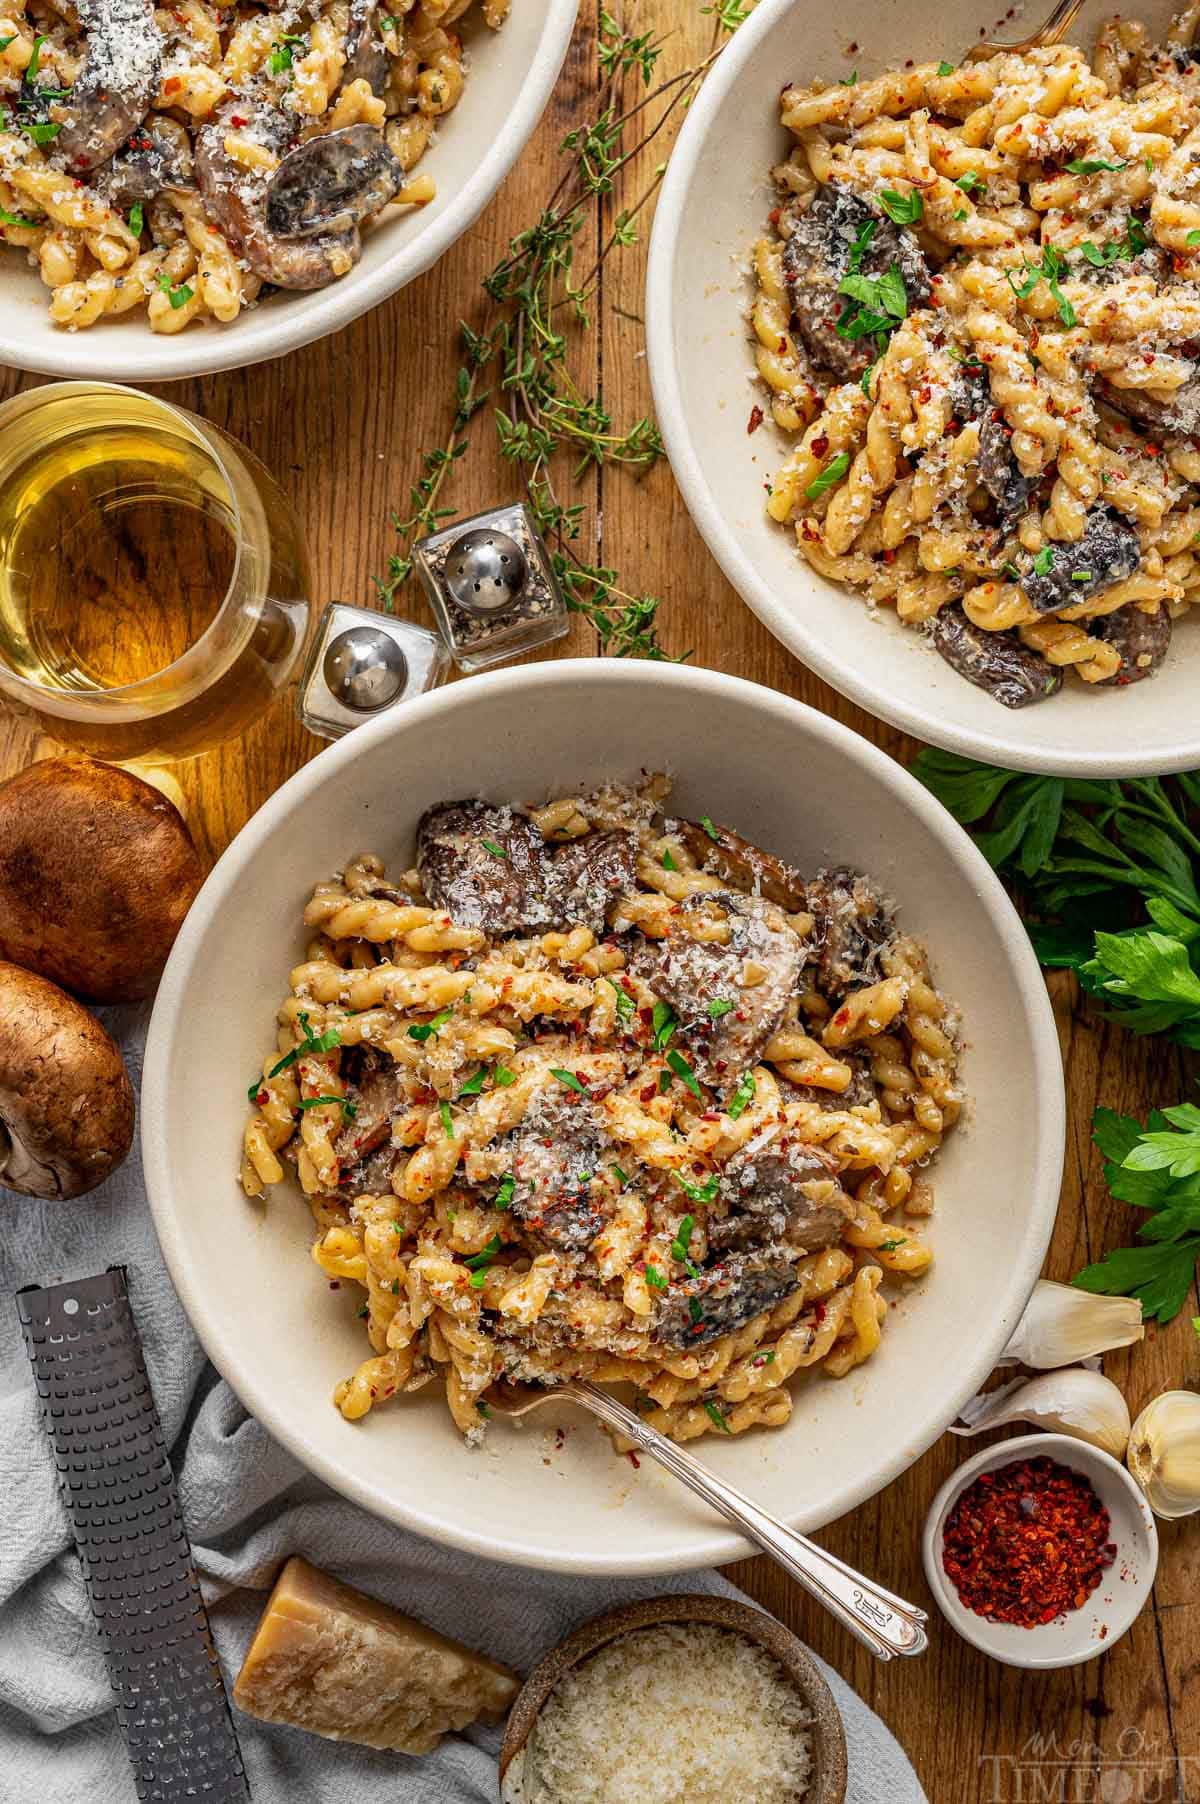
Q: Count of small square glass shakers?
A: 2